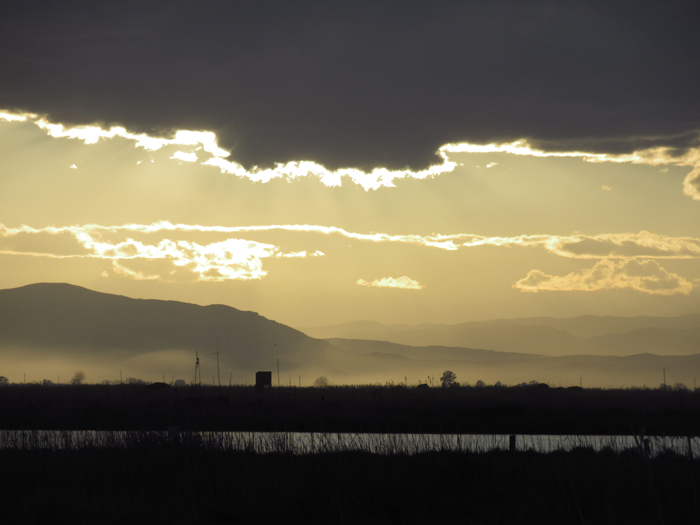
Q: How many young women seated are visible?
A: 0